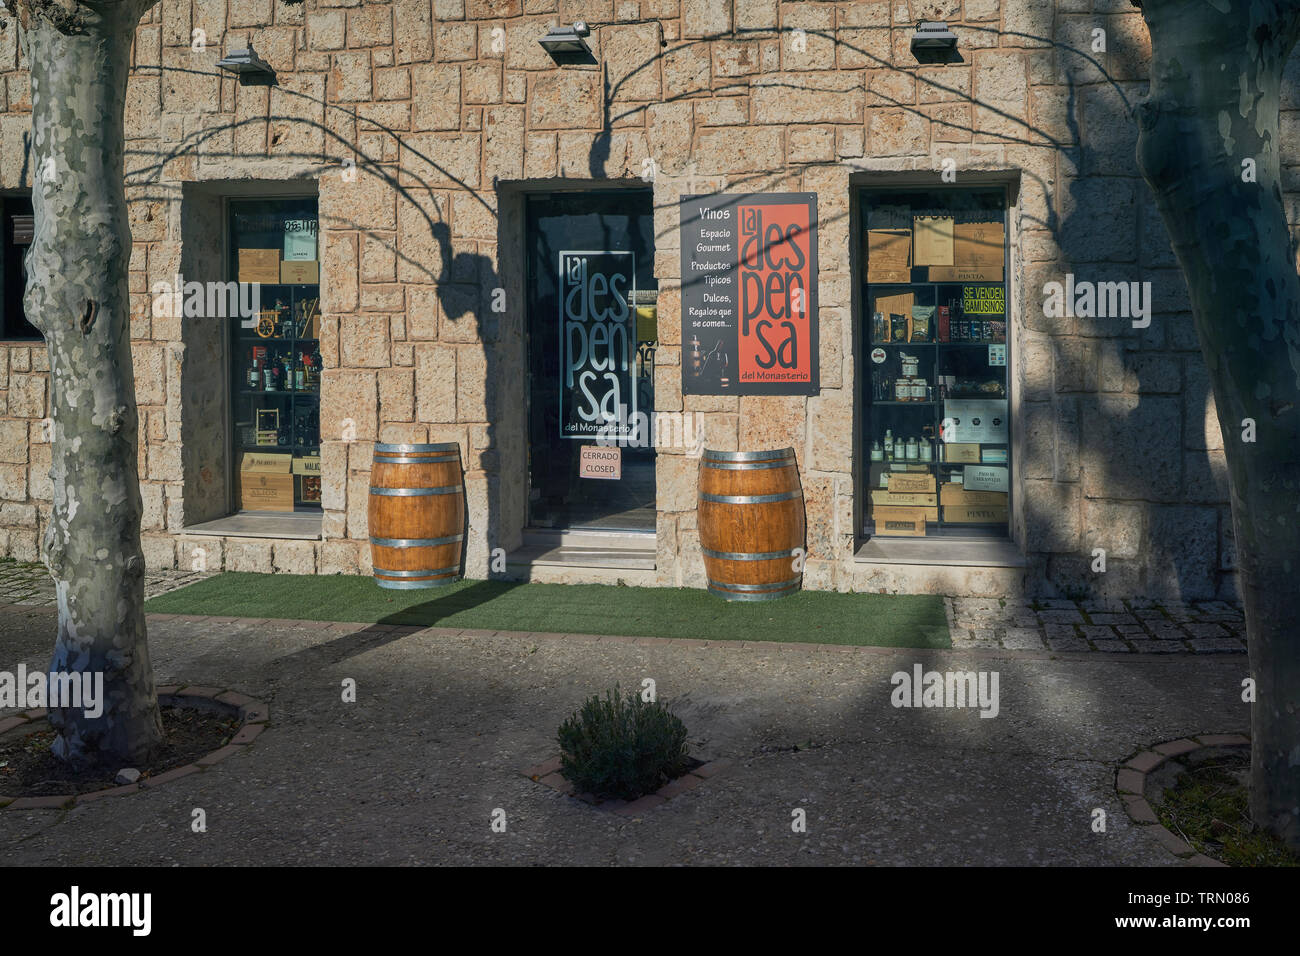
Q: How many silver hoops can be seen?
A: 12